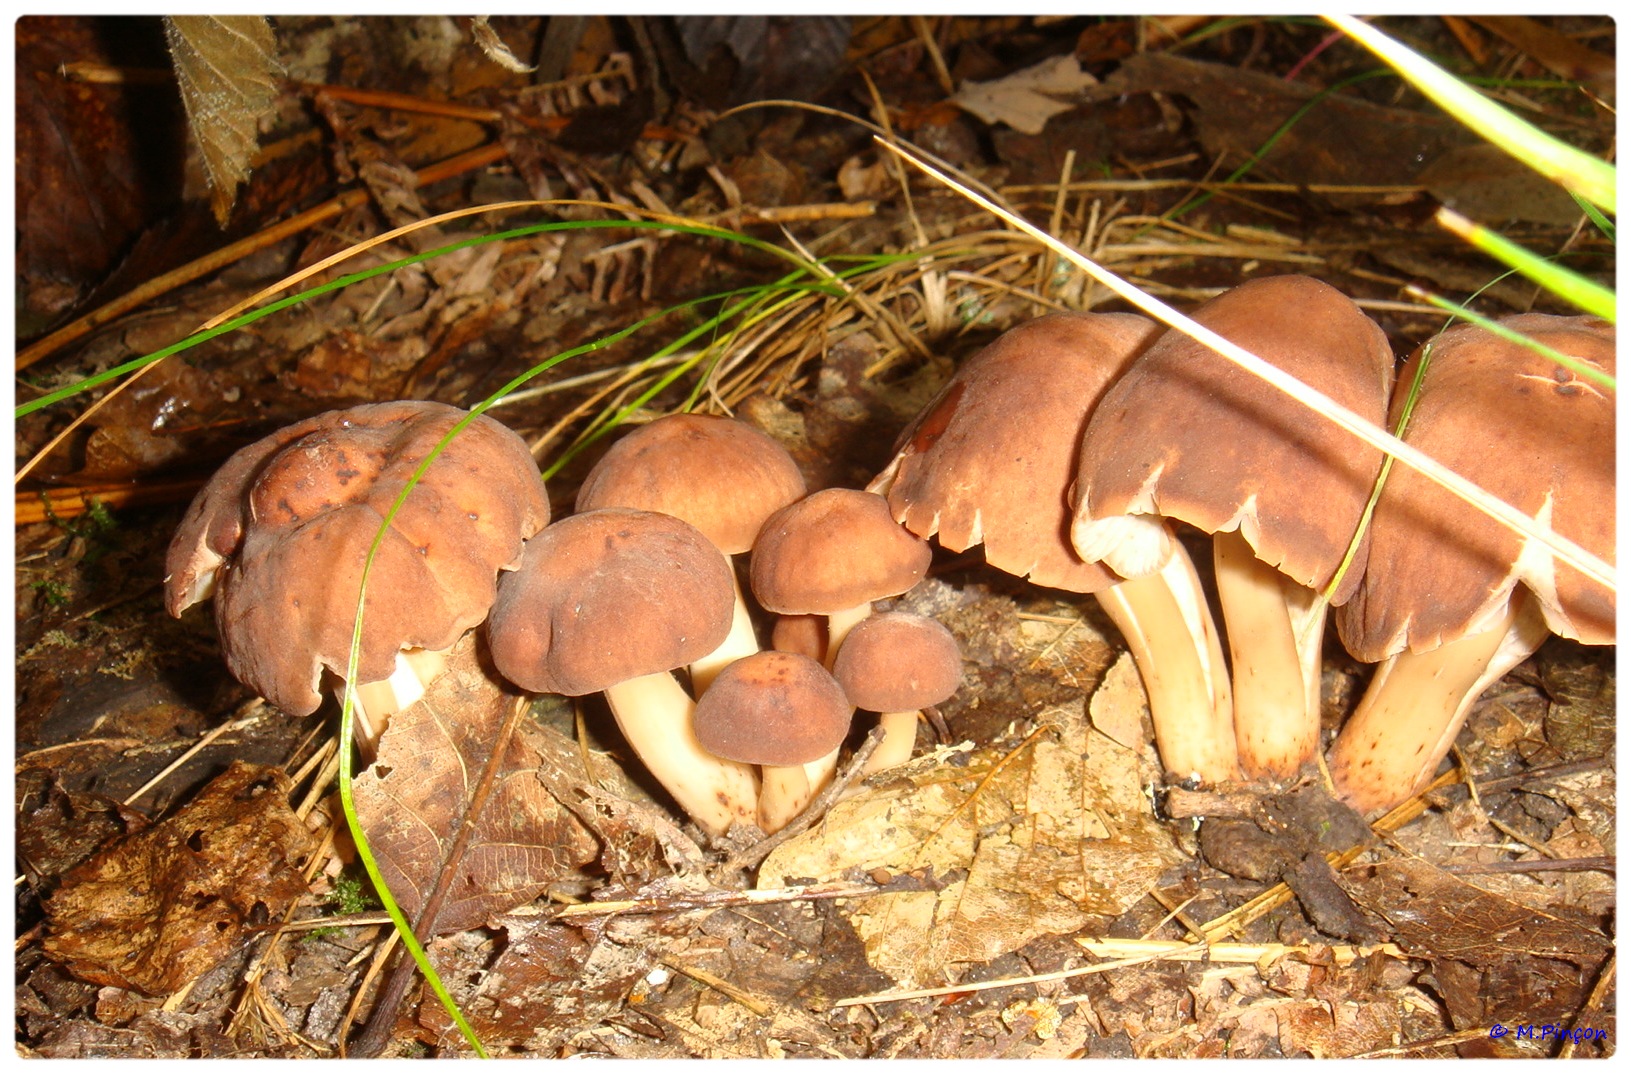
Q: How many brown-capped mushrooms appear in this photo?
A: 10